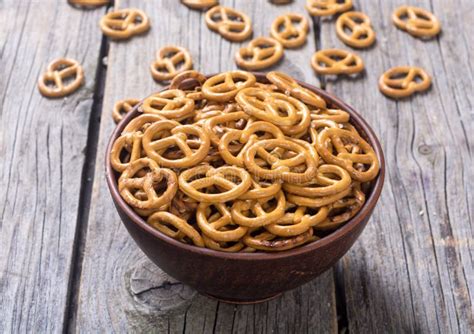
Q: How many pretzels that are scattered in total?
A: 15